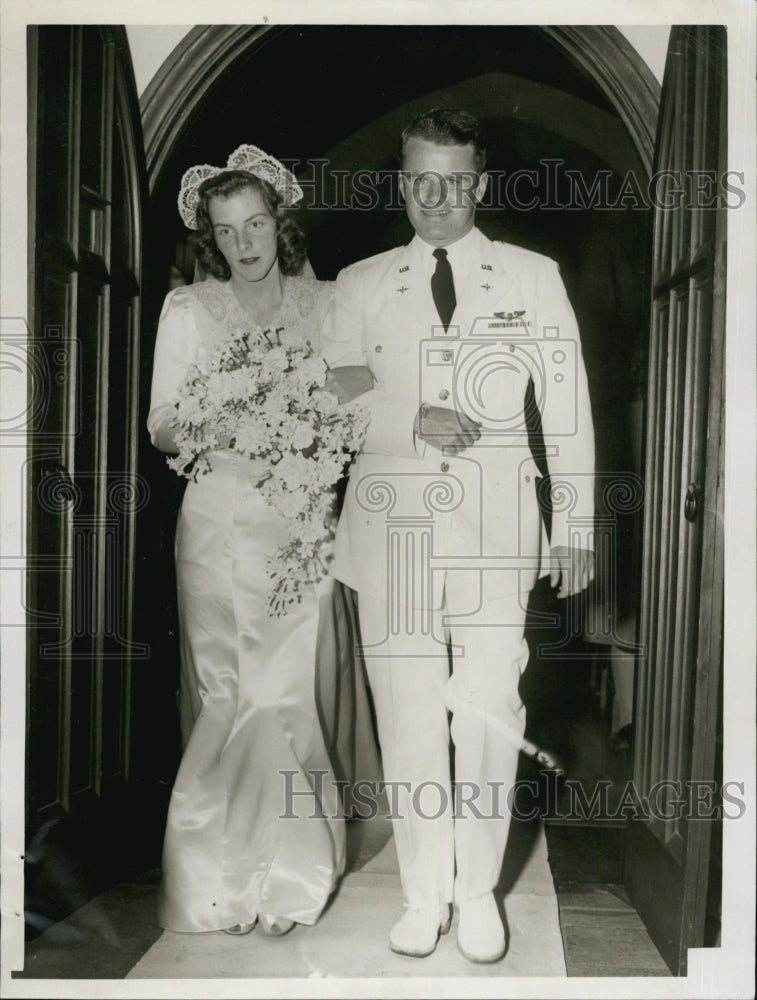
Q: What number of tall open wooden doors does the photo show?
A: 2